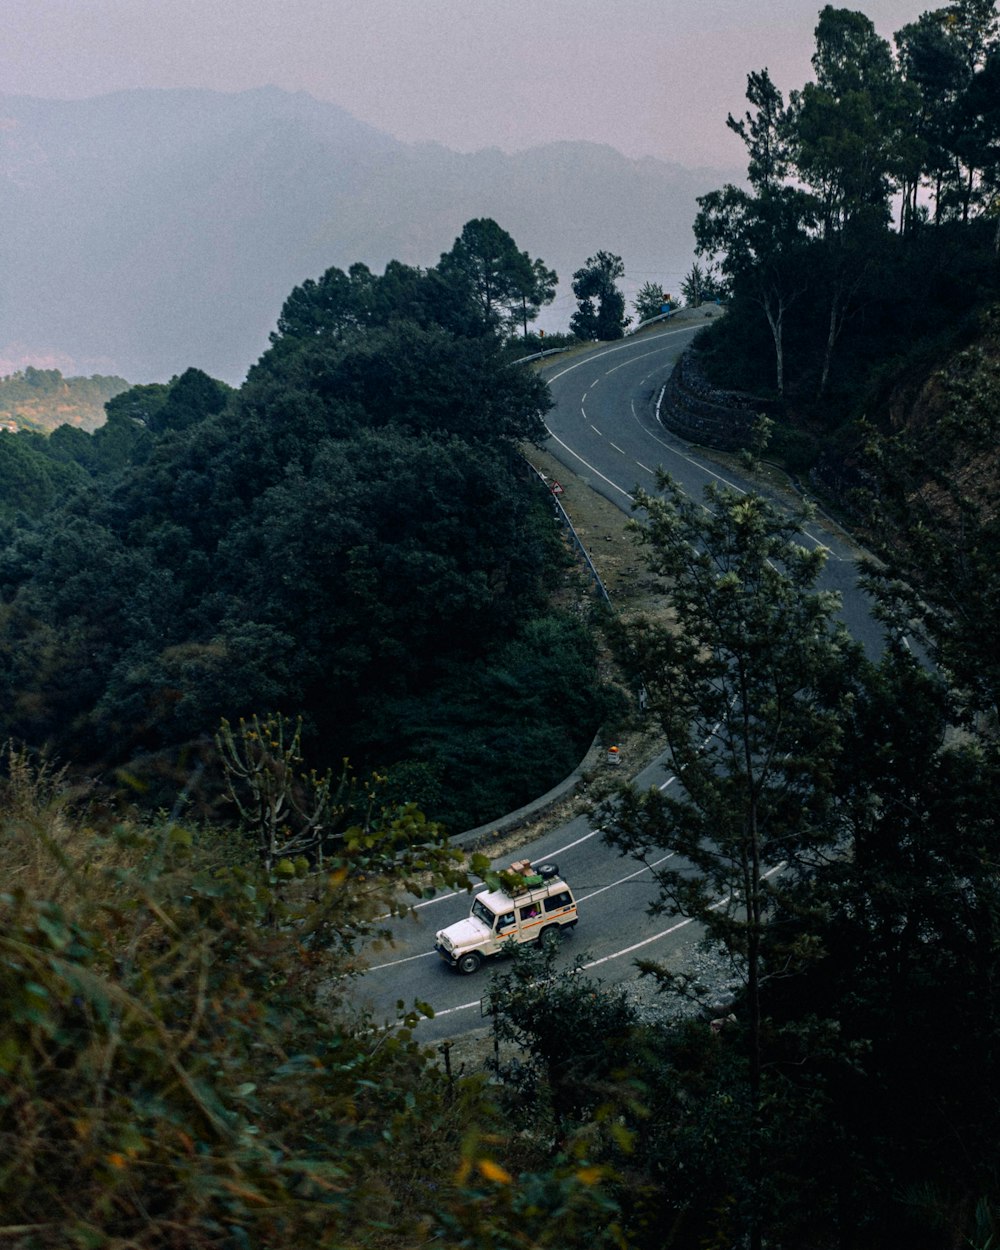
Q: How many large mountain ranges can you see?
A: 1